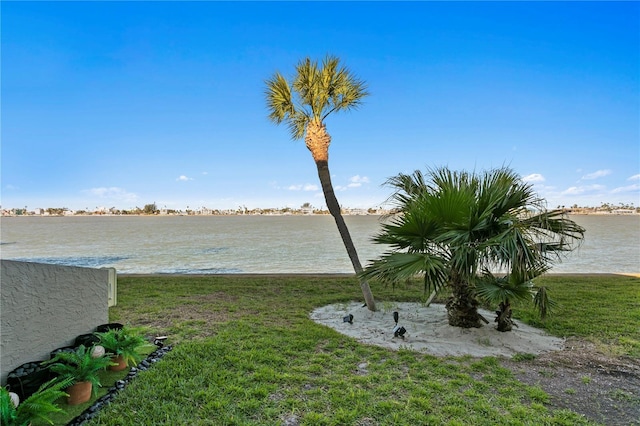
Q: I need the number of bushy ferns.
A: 3